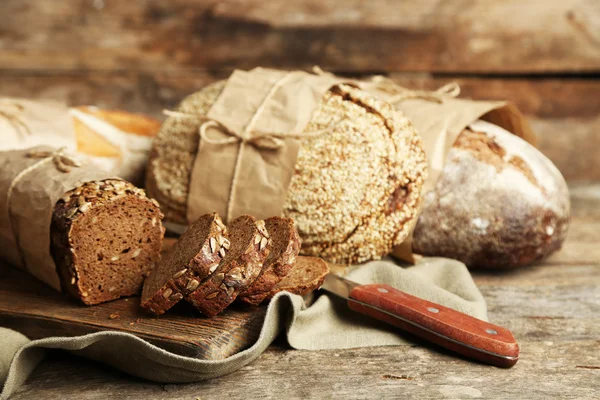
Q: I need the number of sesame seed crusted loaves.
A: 1